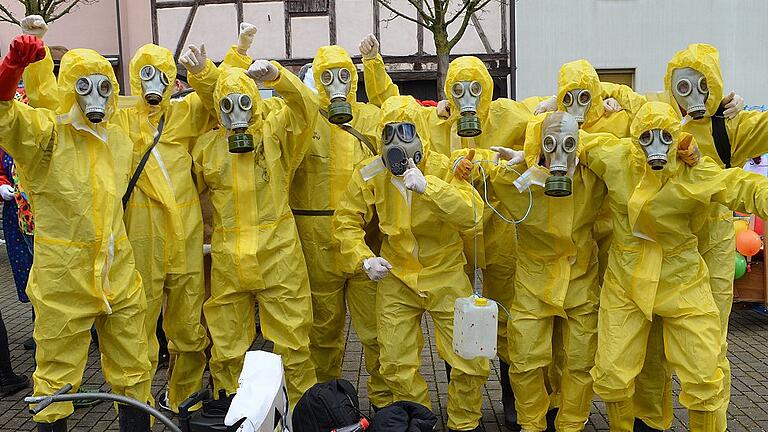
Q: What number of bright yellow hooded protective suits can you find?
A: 10